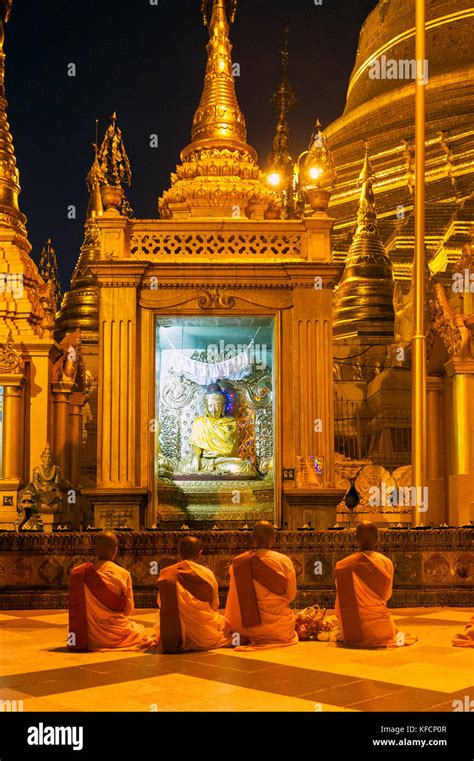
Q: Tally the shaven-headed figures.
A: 4